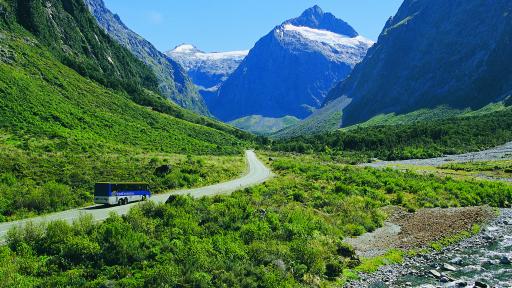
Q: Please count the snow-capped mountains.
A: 2